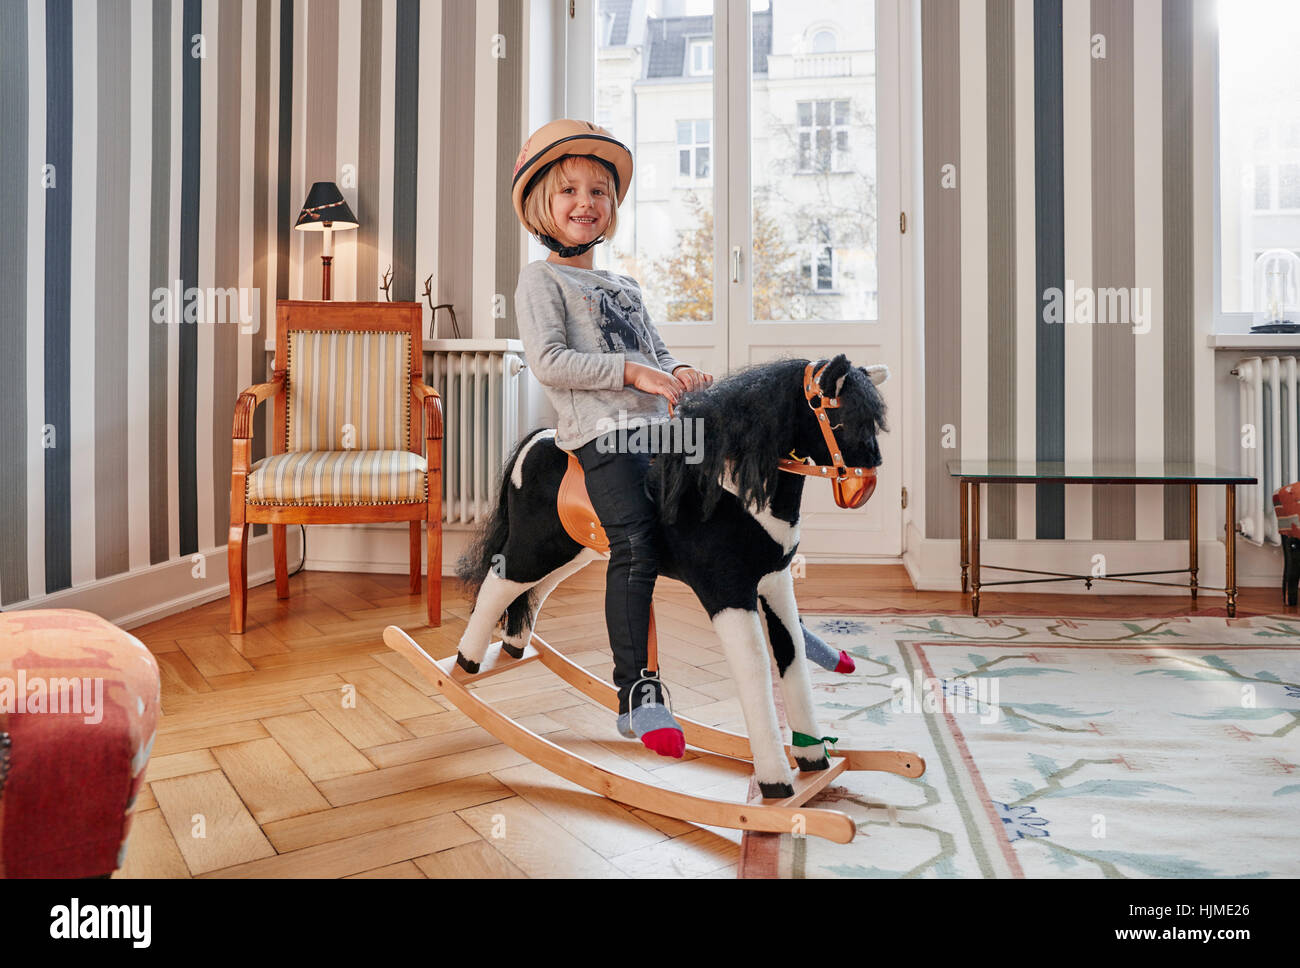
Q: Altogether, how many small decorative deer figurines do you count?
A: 2